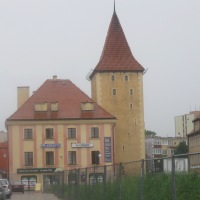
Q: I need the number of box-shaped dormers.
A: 3